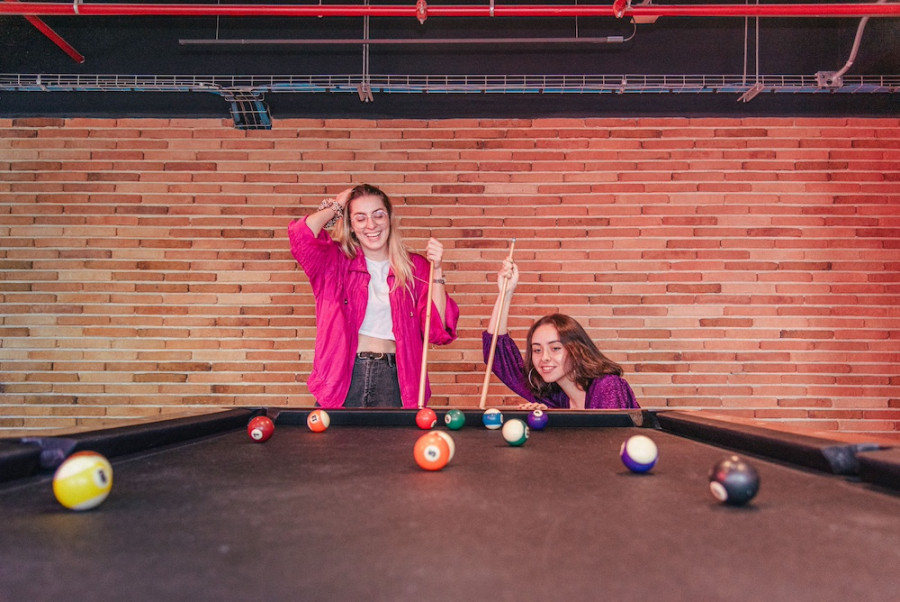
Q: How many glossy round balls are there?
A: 12